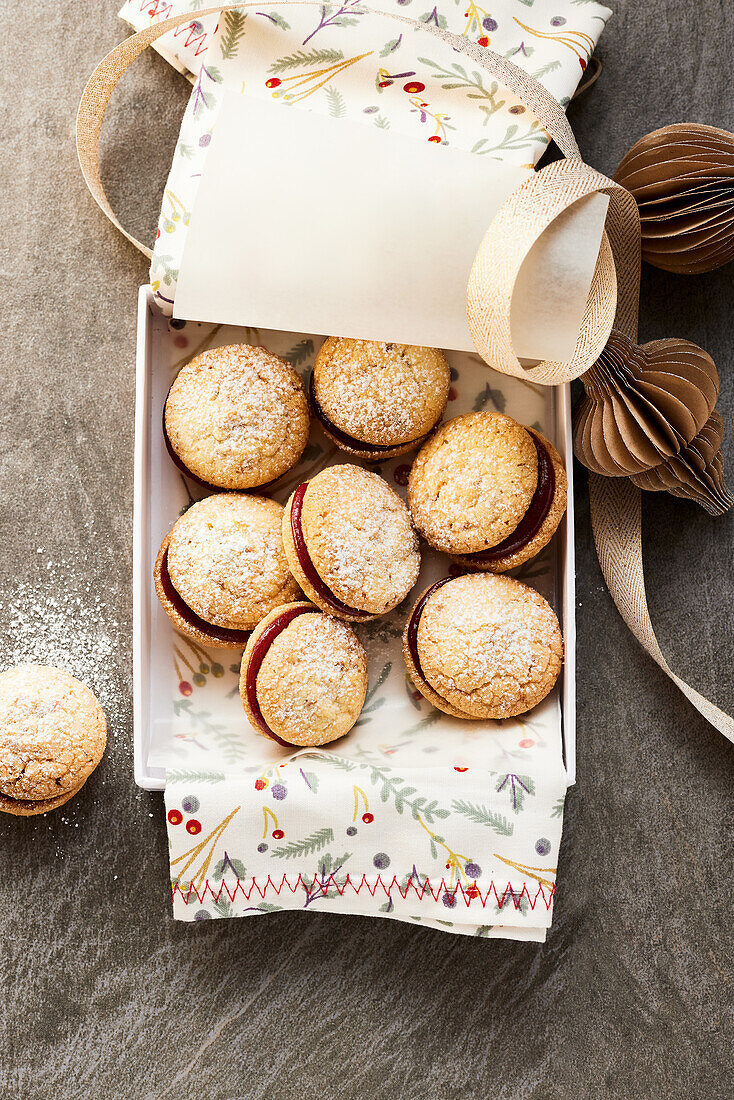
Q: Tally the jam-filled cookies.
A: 8